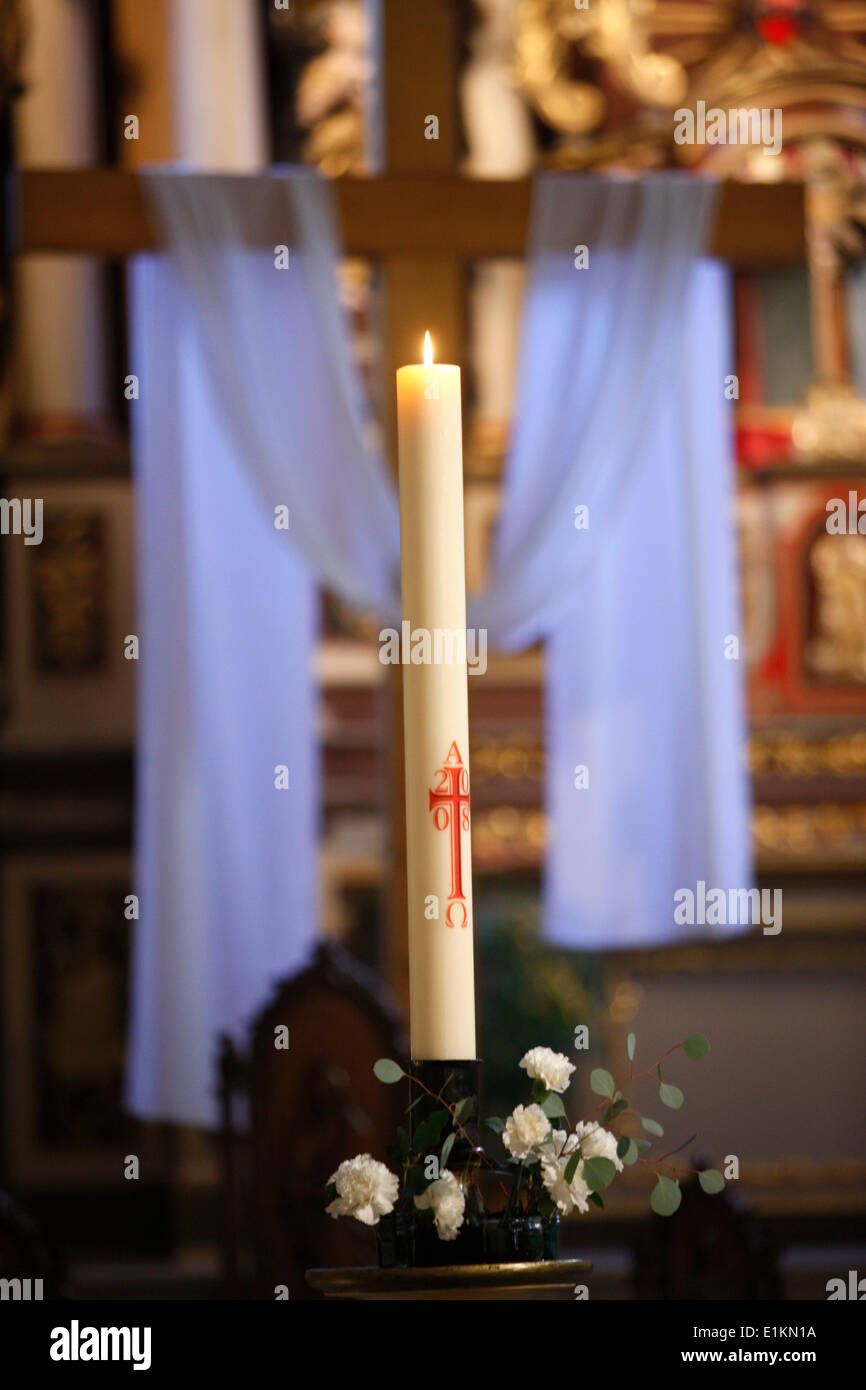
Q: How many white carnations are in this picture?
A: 6